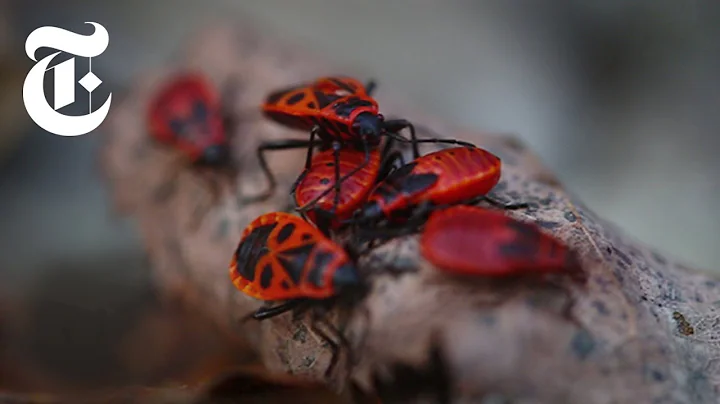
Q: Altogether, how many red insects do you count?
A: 6